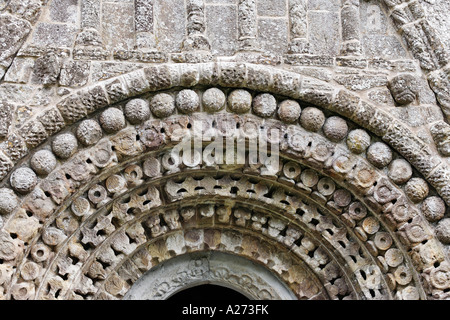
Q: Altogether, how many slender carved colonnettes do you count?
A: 6